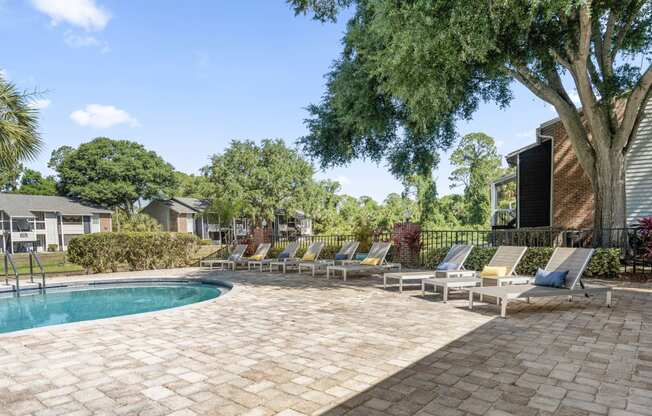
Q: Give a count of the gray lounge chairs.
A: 9